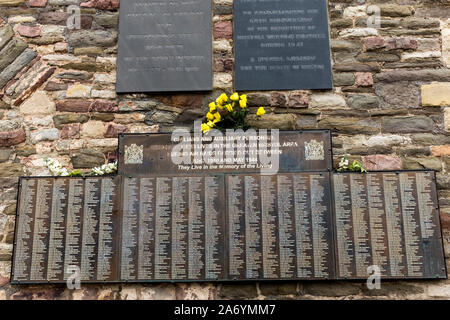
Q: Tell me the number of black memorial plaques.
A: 2